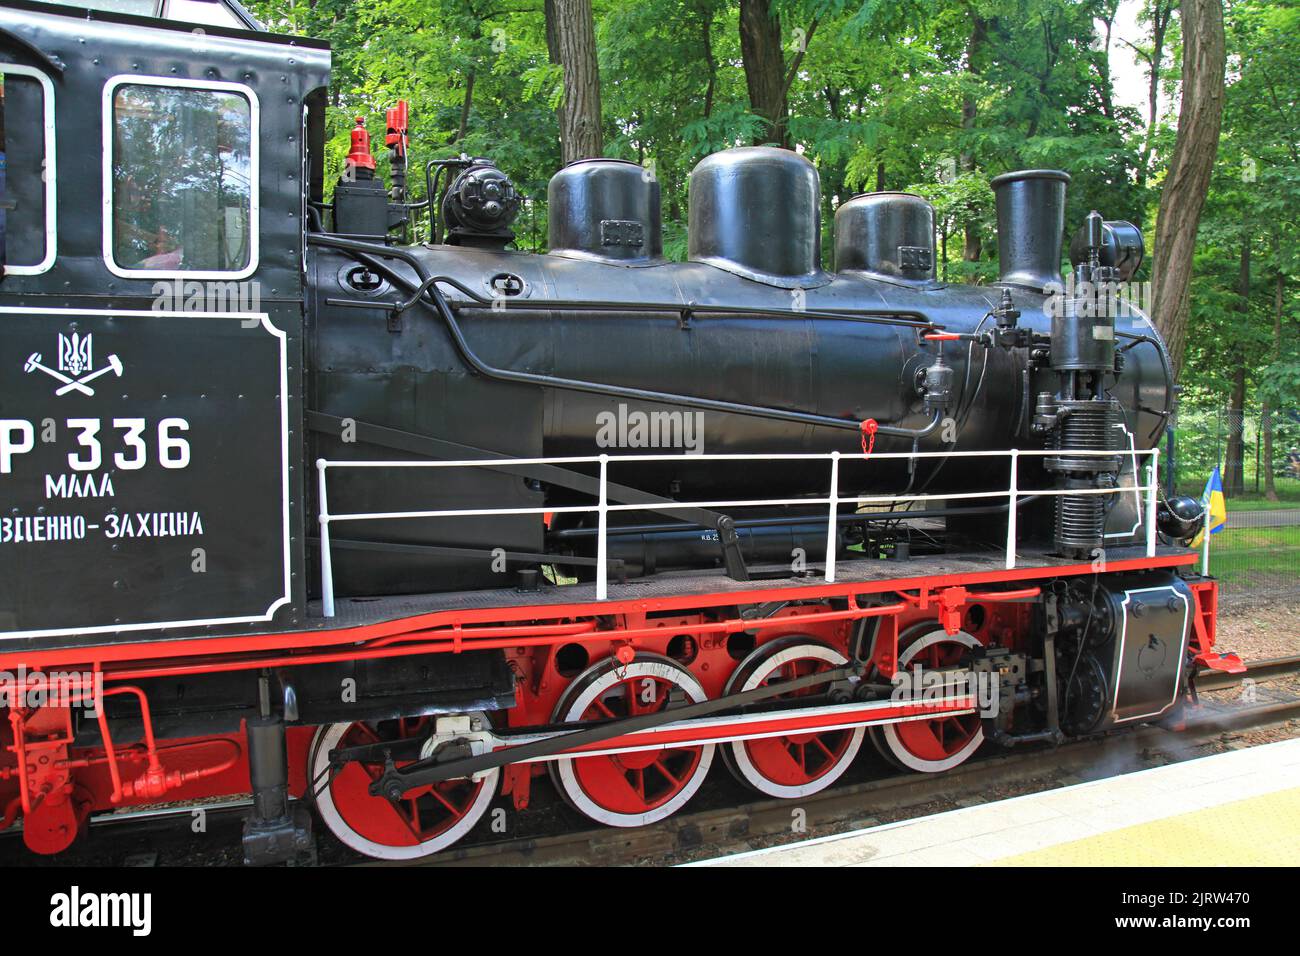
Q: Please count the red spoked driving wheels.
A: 4